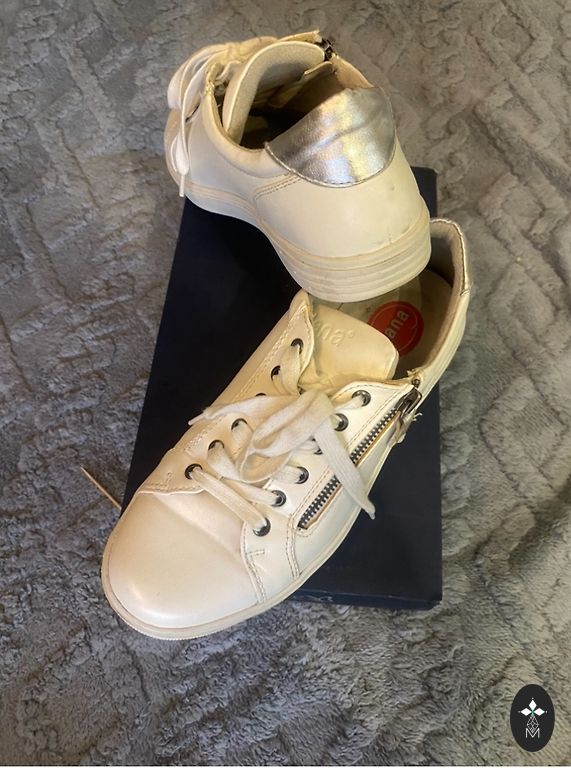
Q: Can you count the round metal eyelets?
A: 12